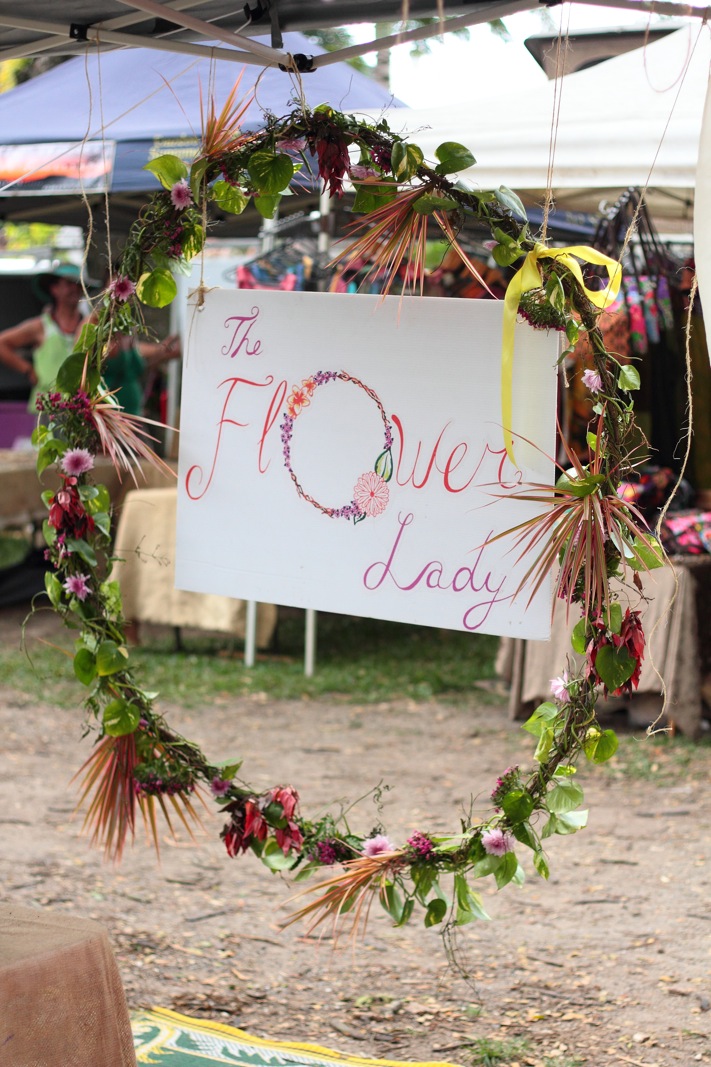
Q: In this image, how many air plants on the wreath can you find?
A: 6